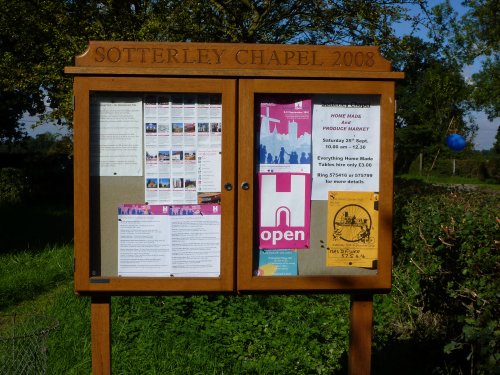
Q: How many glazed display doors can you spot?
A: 2